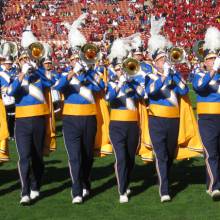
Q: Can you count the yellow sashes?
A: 5